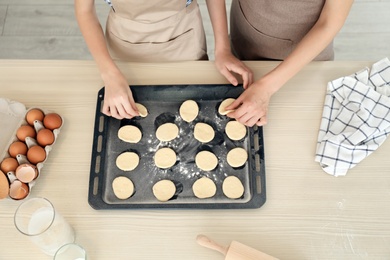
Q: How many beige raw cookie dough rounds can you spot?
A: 15